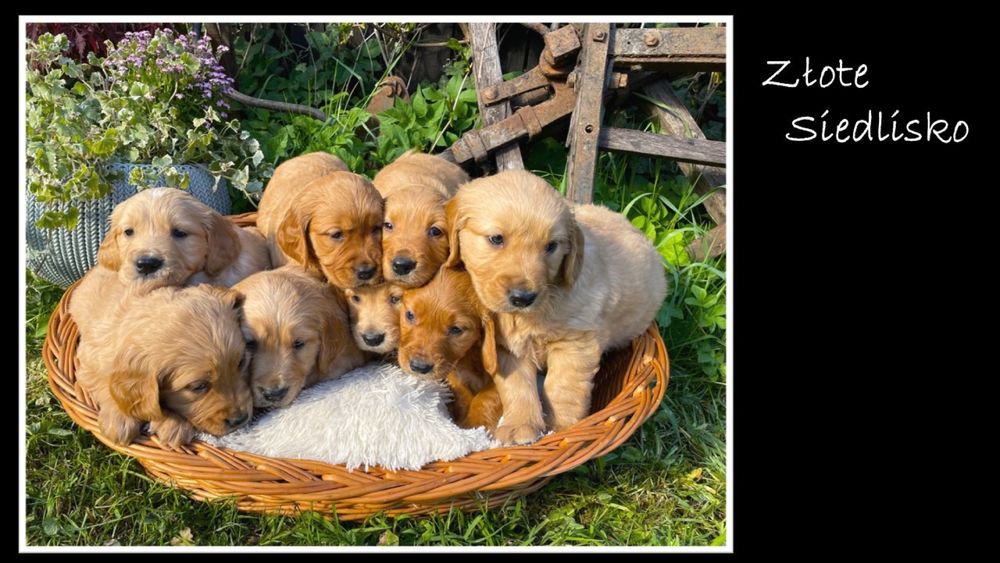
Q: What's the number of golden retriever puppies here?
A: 8